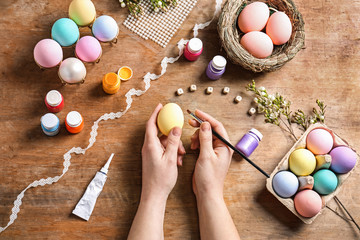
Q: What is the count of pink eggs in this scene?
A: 7